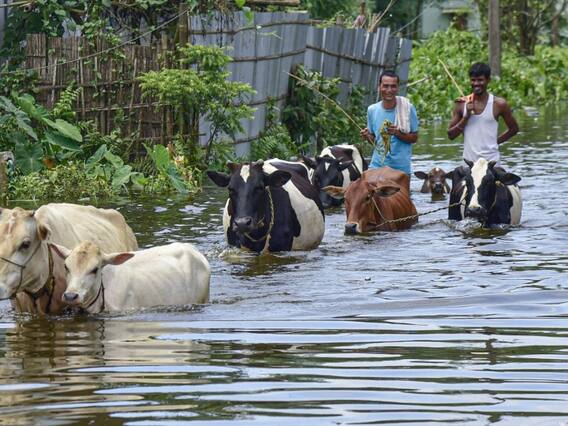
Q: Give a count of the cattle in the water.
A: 7